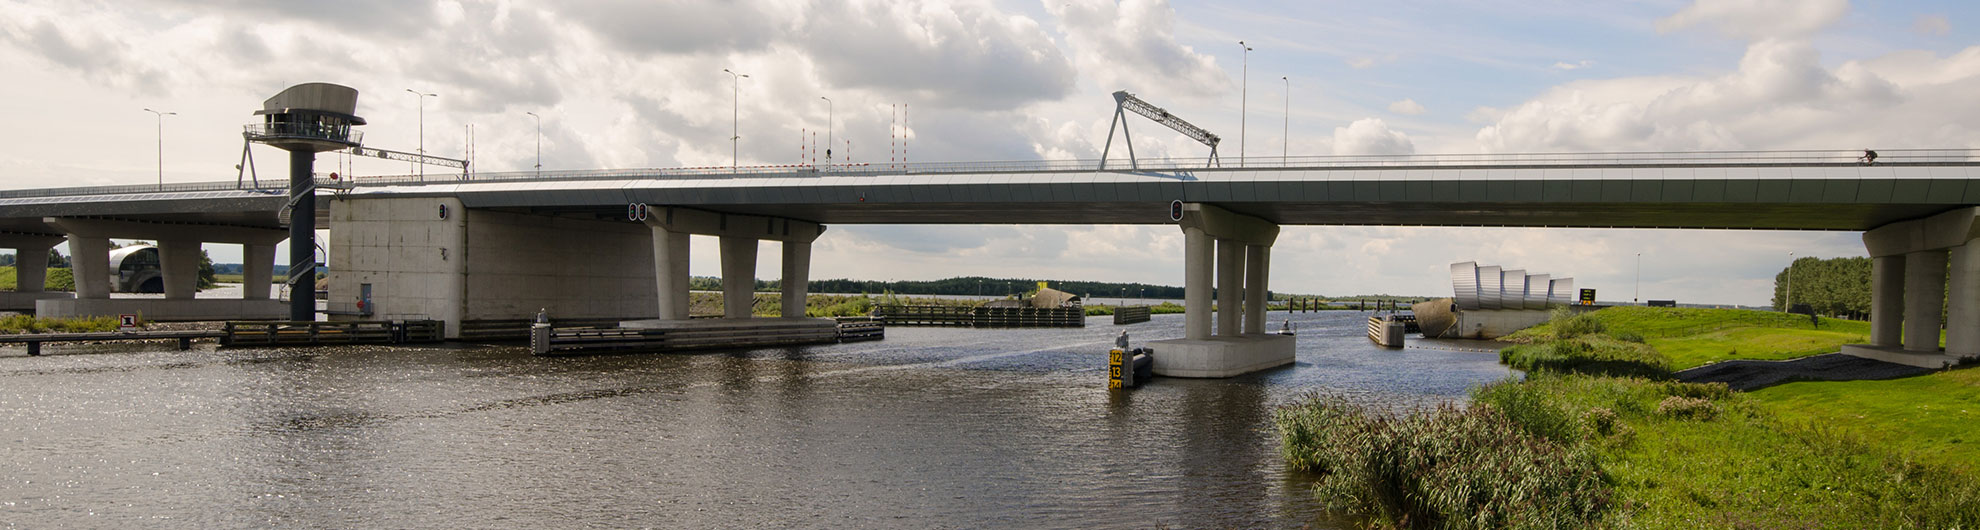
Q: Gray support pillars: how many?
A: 13